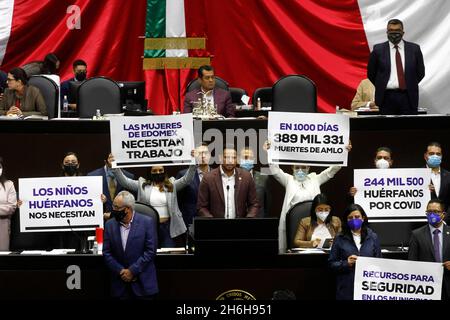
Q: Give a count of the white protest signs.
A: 5